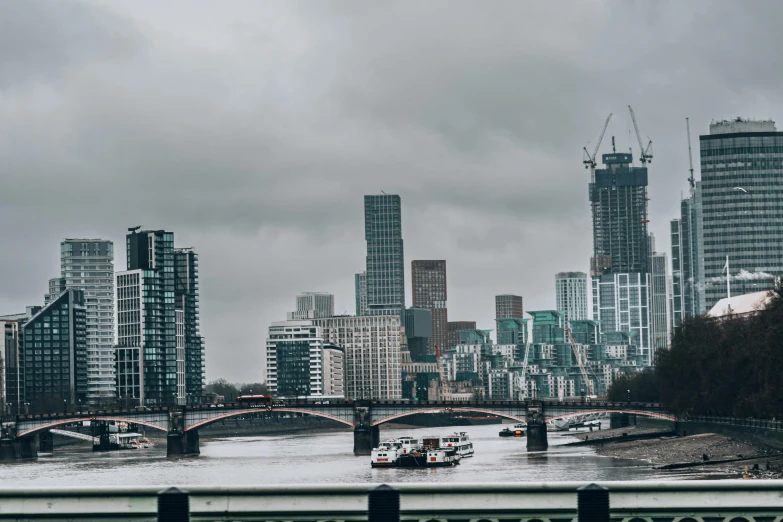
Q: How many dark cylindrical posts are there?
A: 3